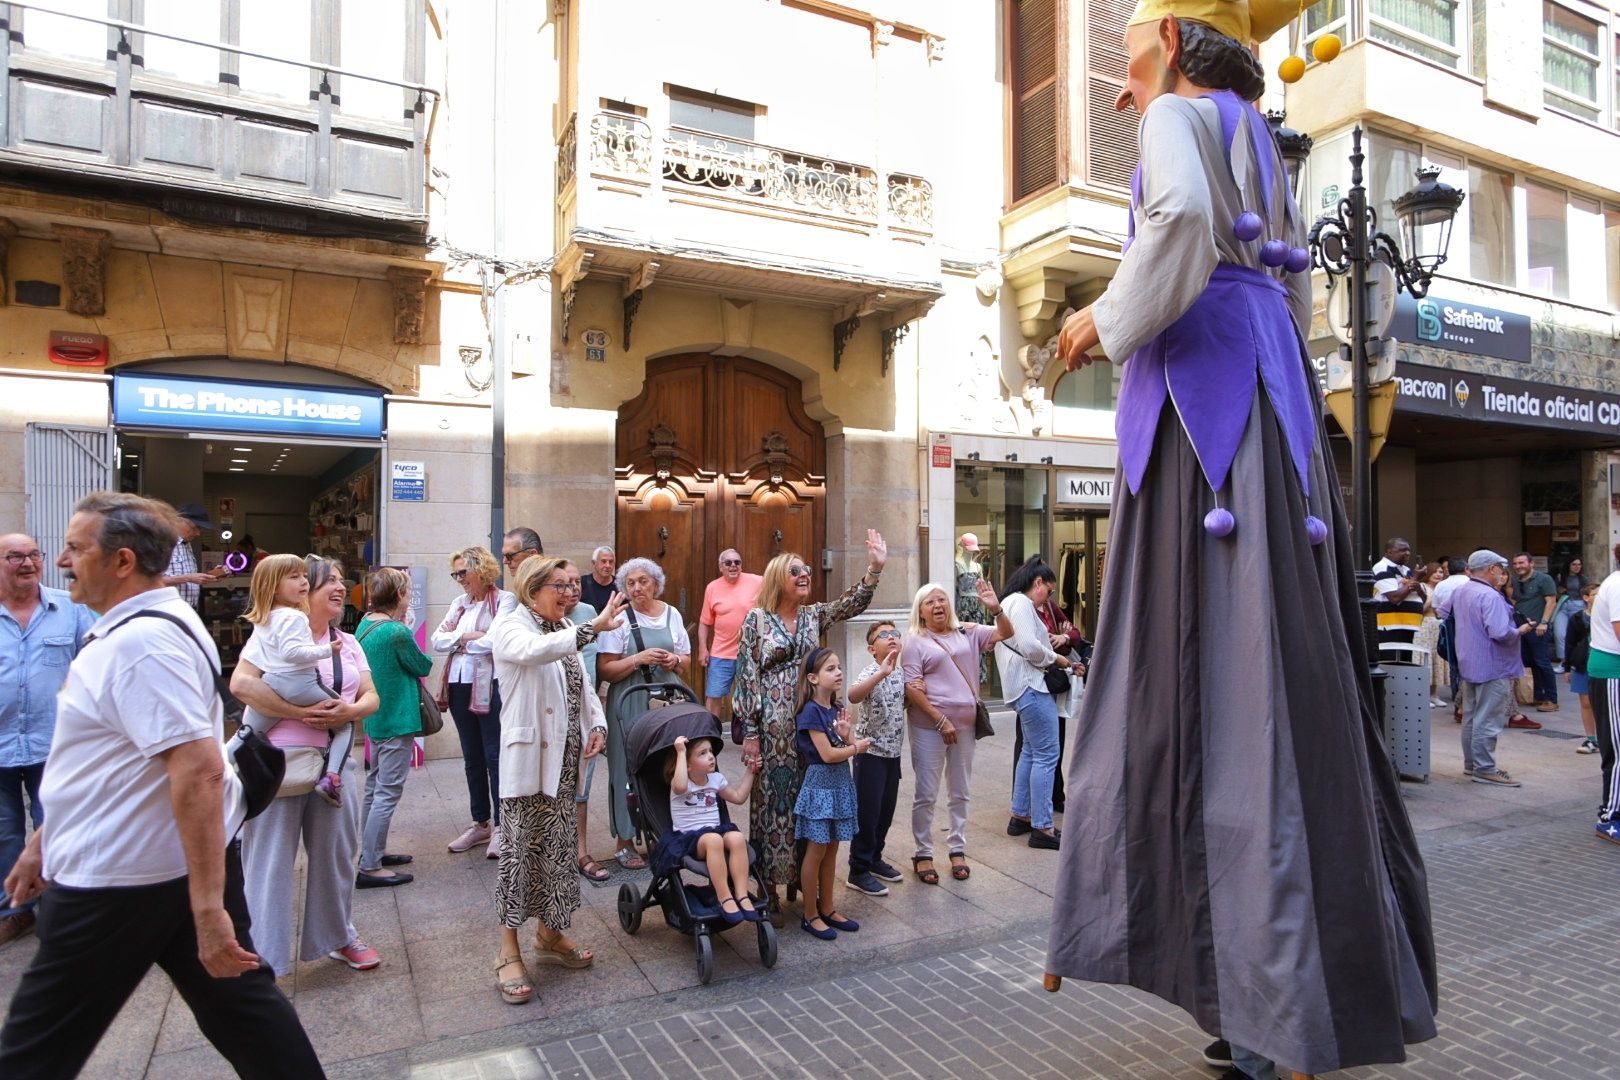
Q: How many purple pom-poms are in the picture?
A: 5